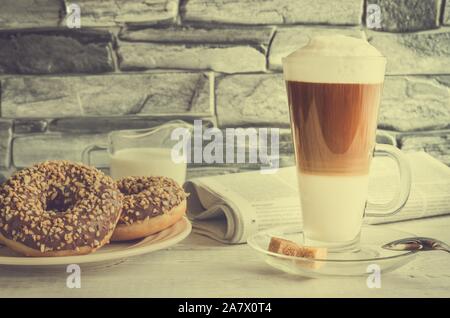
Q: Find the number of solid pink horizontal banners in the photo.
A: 0